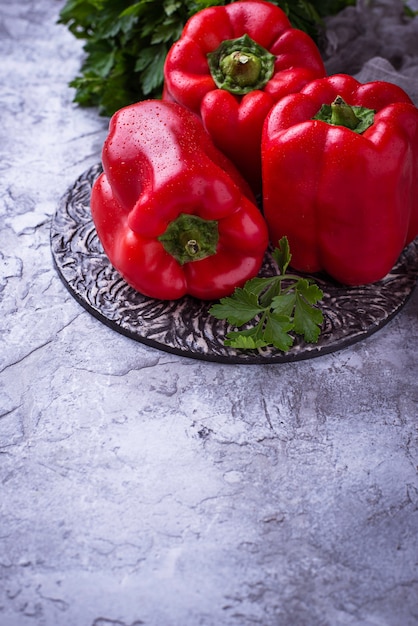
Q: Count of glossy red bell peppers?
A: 3